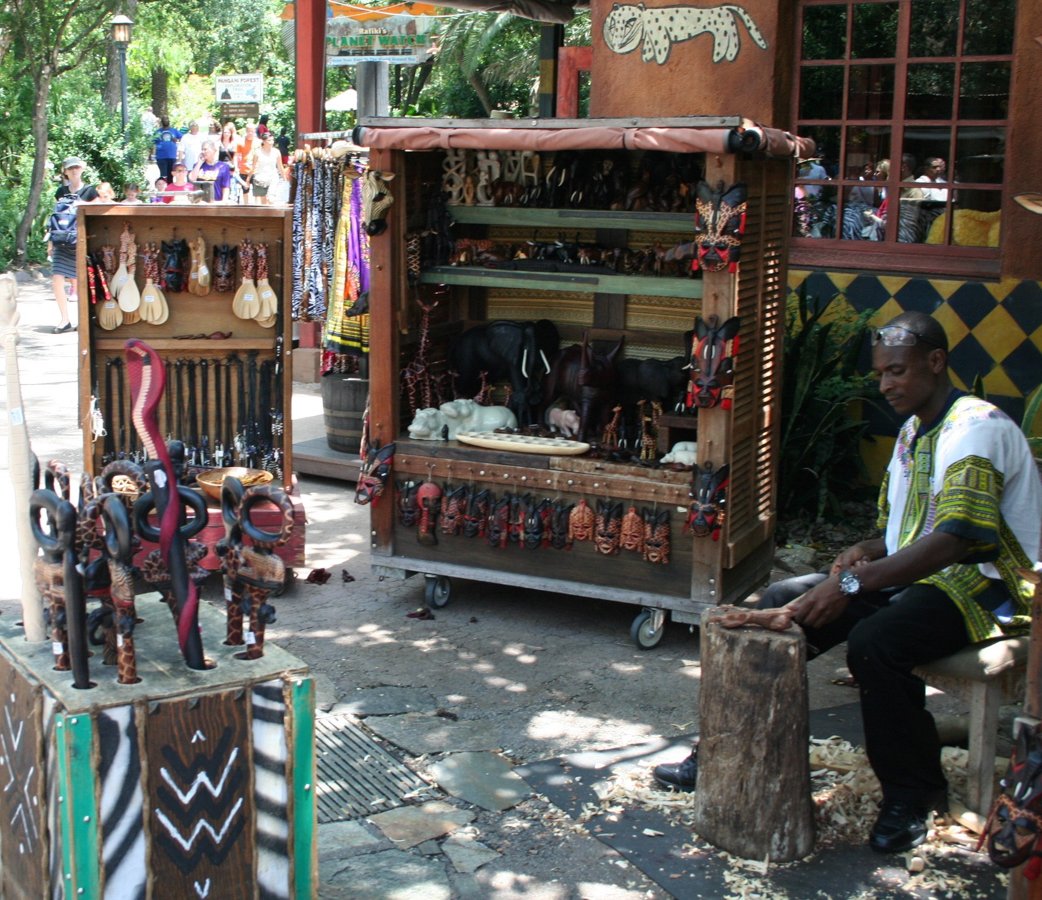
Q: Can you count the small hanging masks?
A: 12